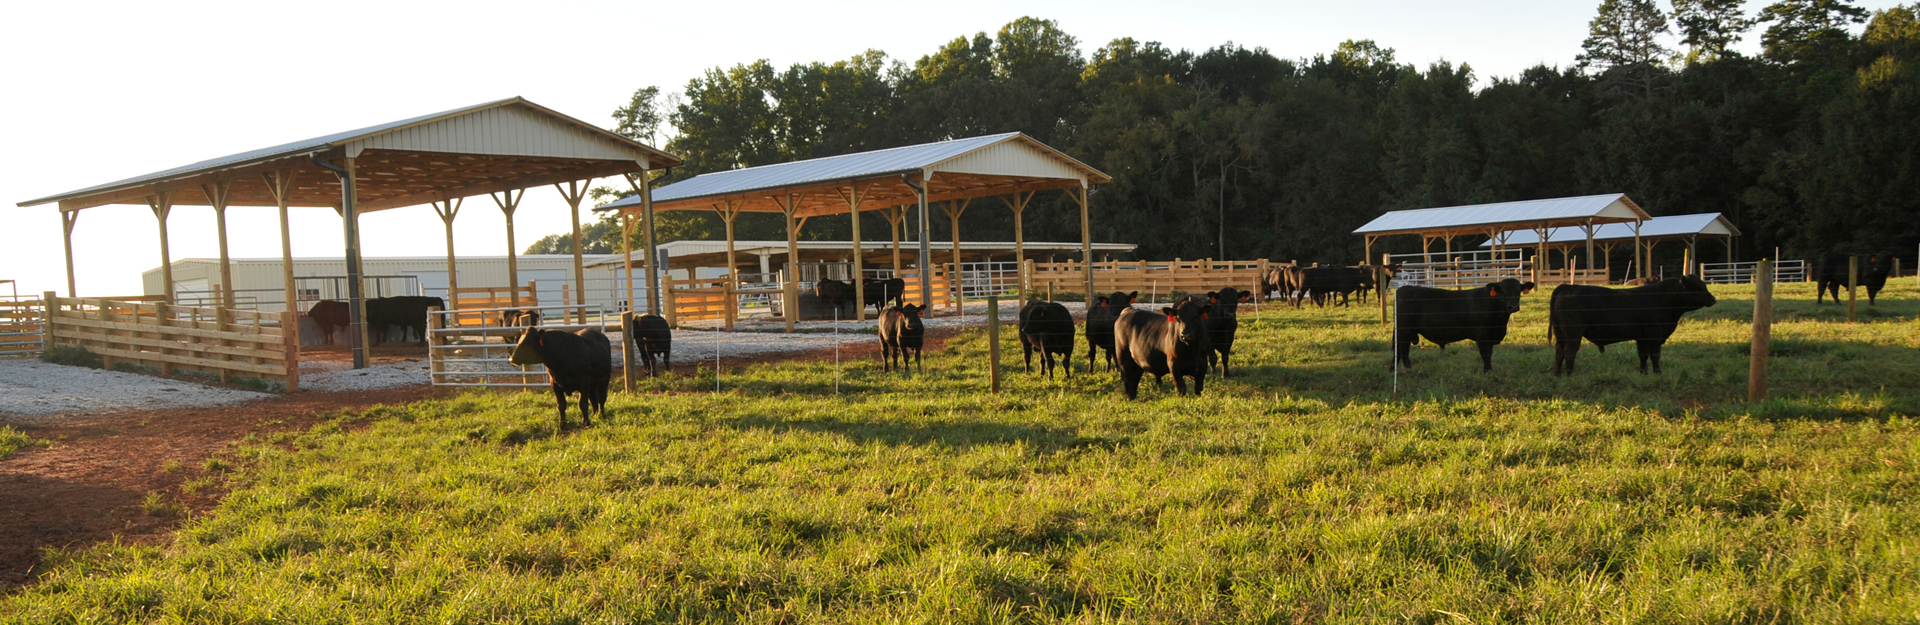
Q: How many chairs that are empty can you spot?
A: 0